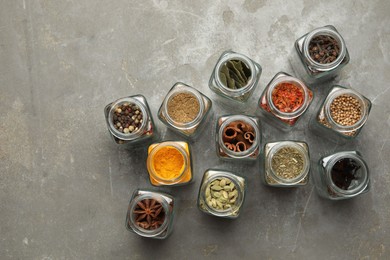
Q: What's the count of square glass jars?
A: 12